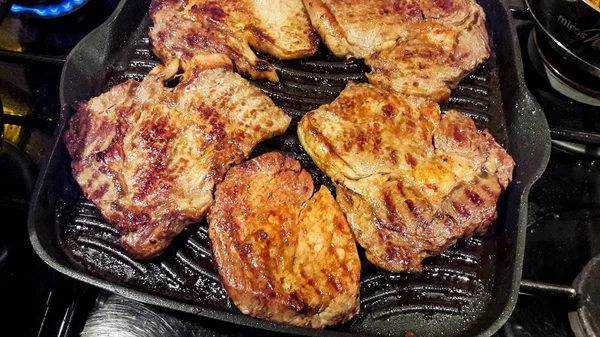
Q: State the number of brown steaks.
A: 5